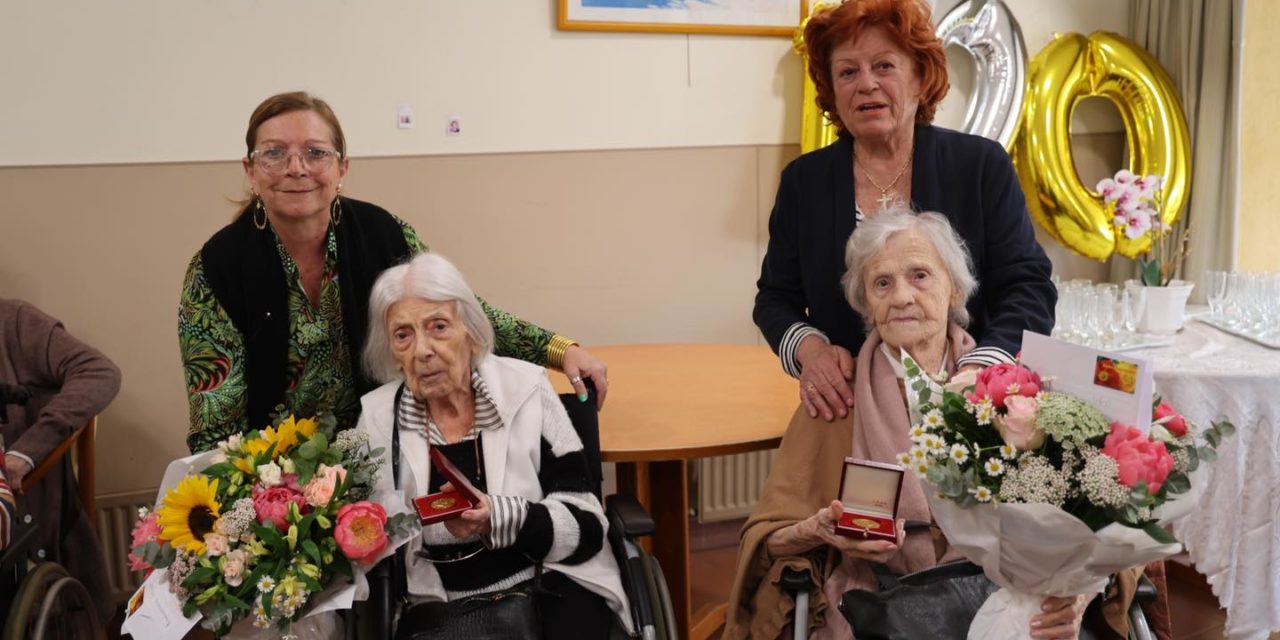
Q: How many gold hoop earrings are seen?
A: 2